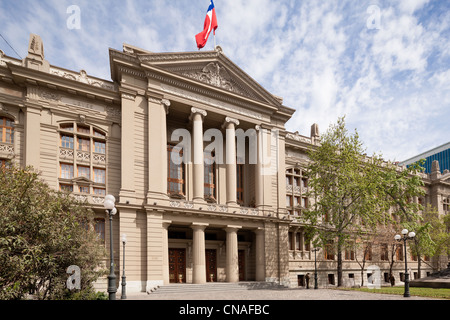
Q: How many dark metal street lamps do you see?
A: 4